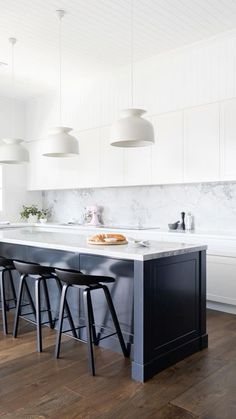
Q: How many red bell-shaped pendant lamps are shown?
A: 0